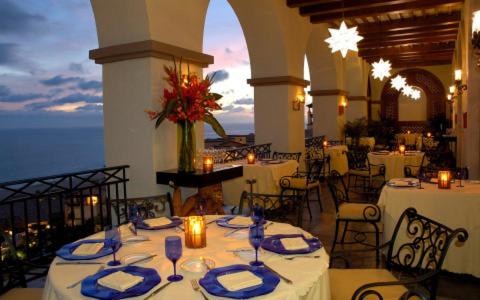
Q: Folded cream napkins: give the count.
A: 6